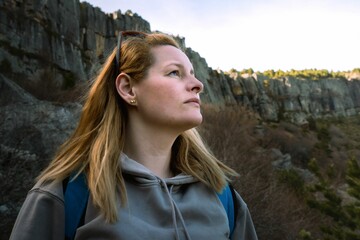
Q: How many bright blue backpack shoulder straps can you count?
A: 2